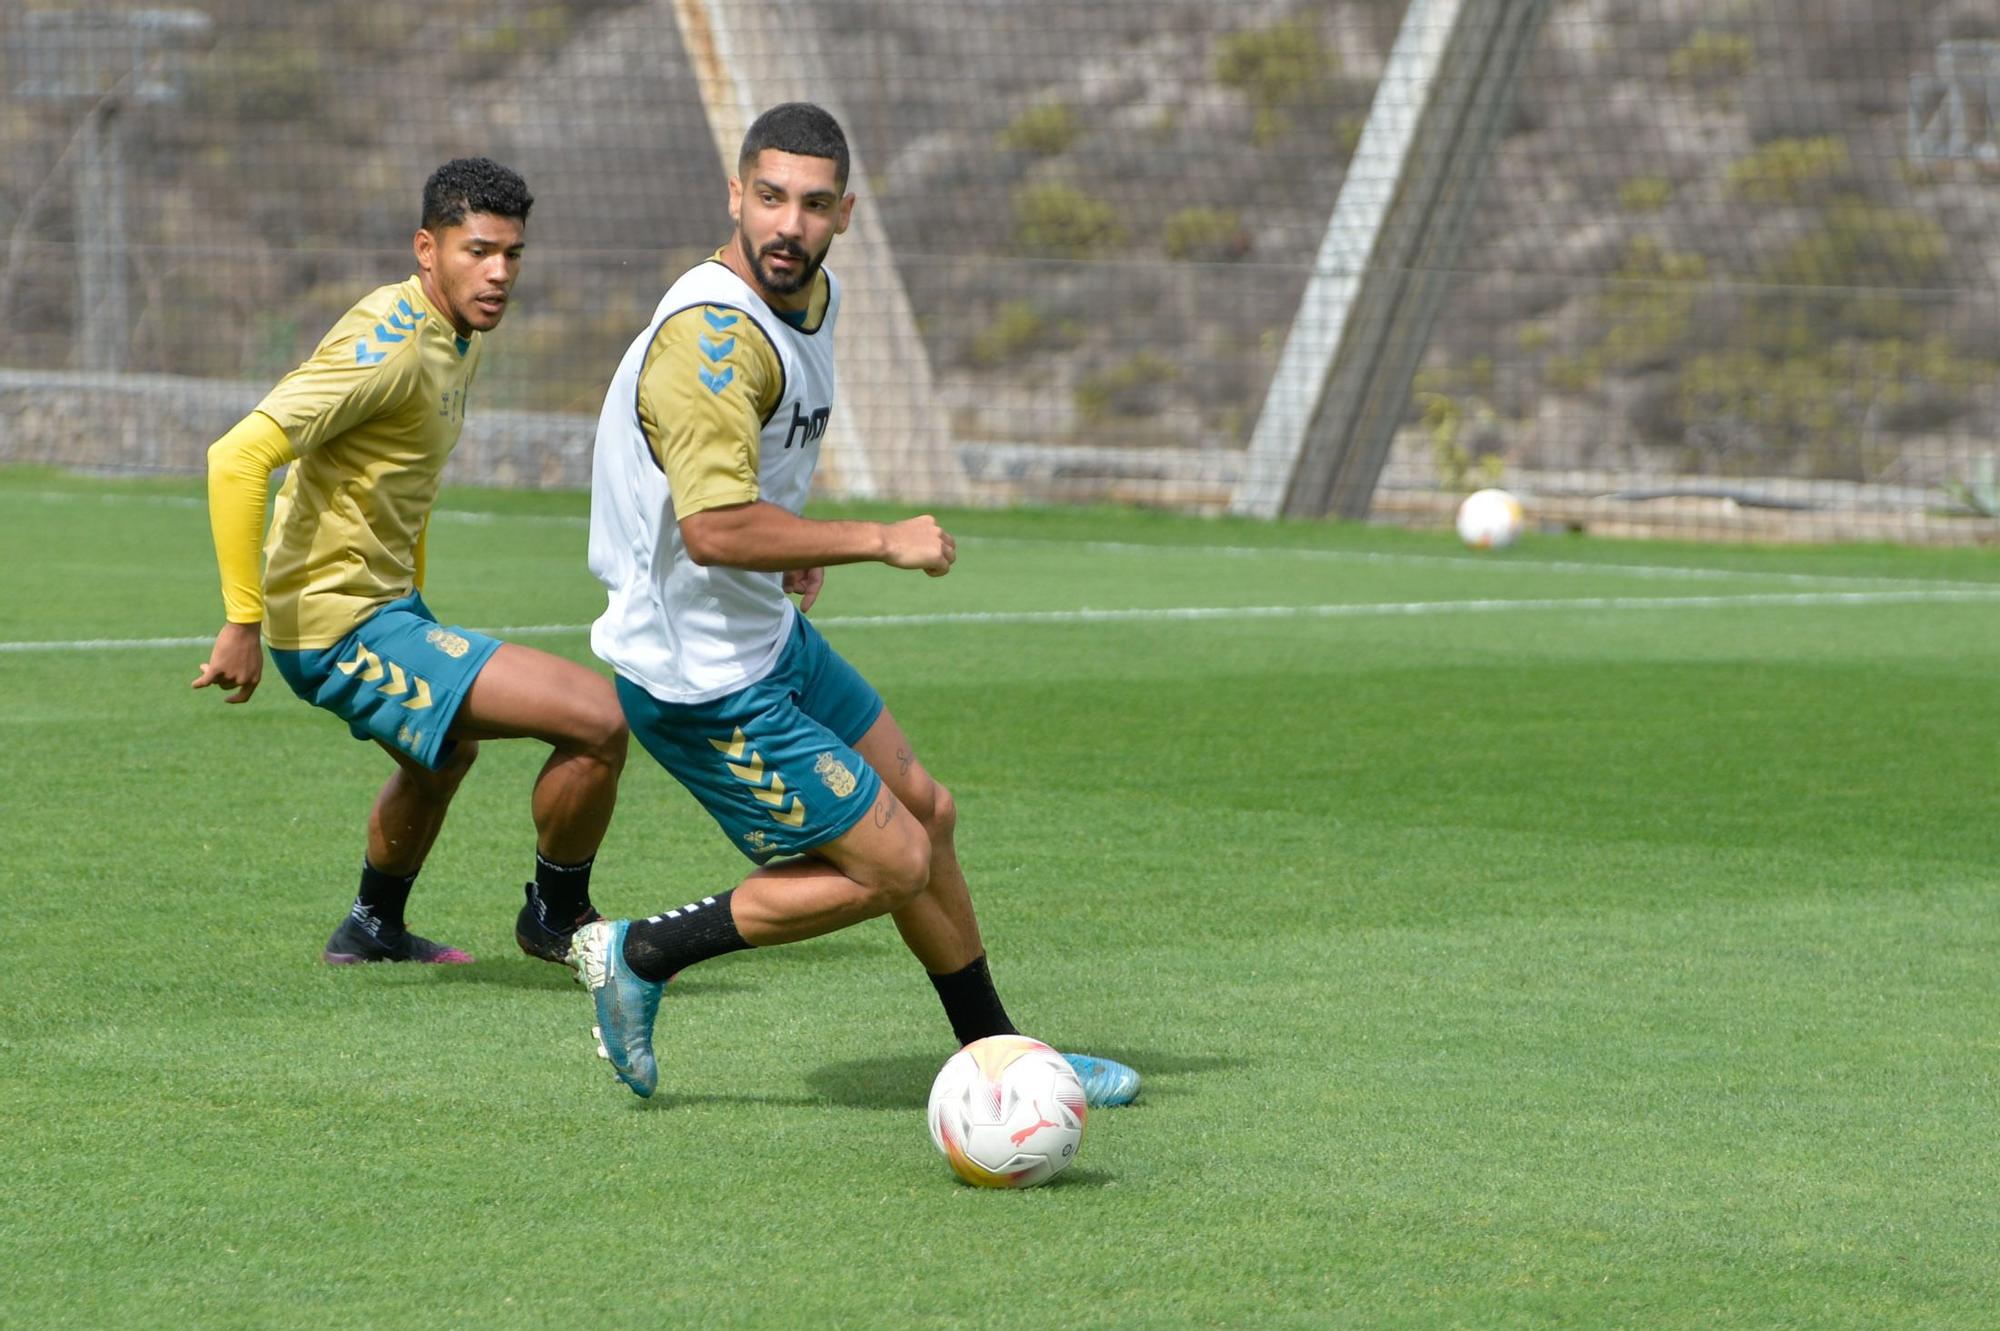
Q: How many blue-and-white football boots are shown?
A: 2